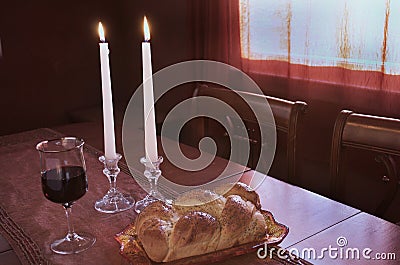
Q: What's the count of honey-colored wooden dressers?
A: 0